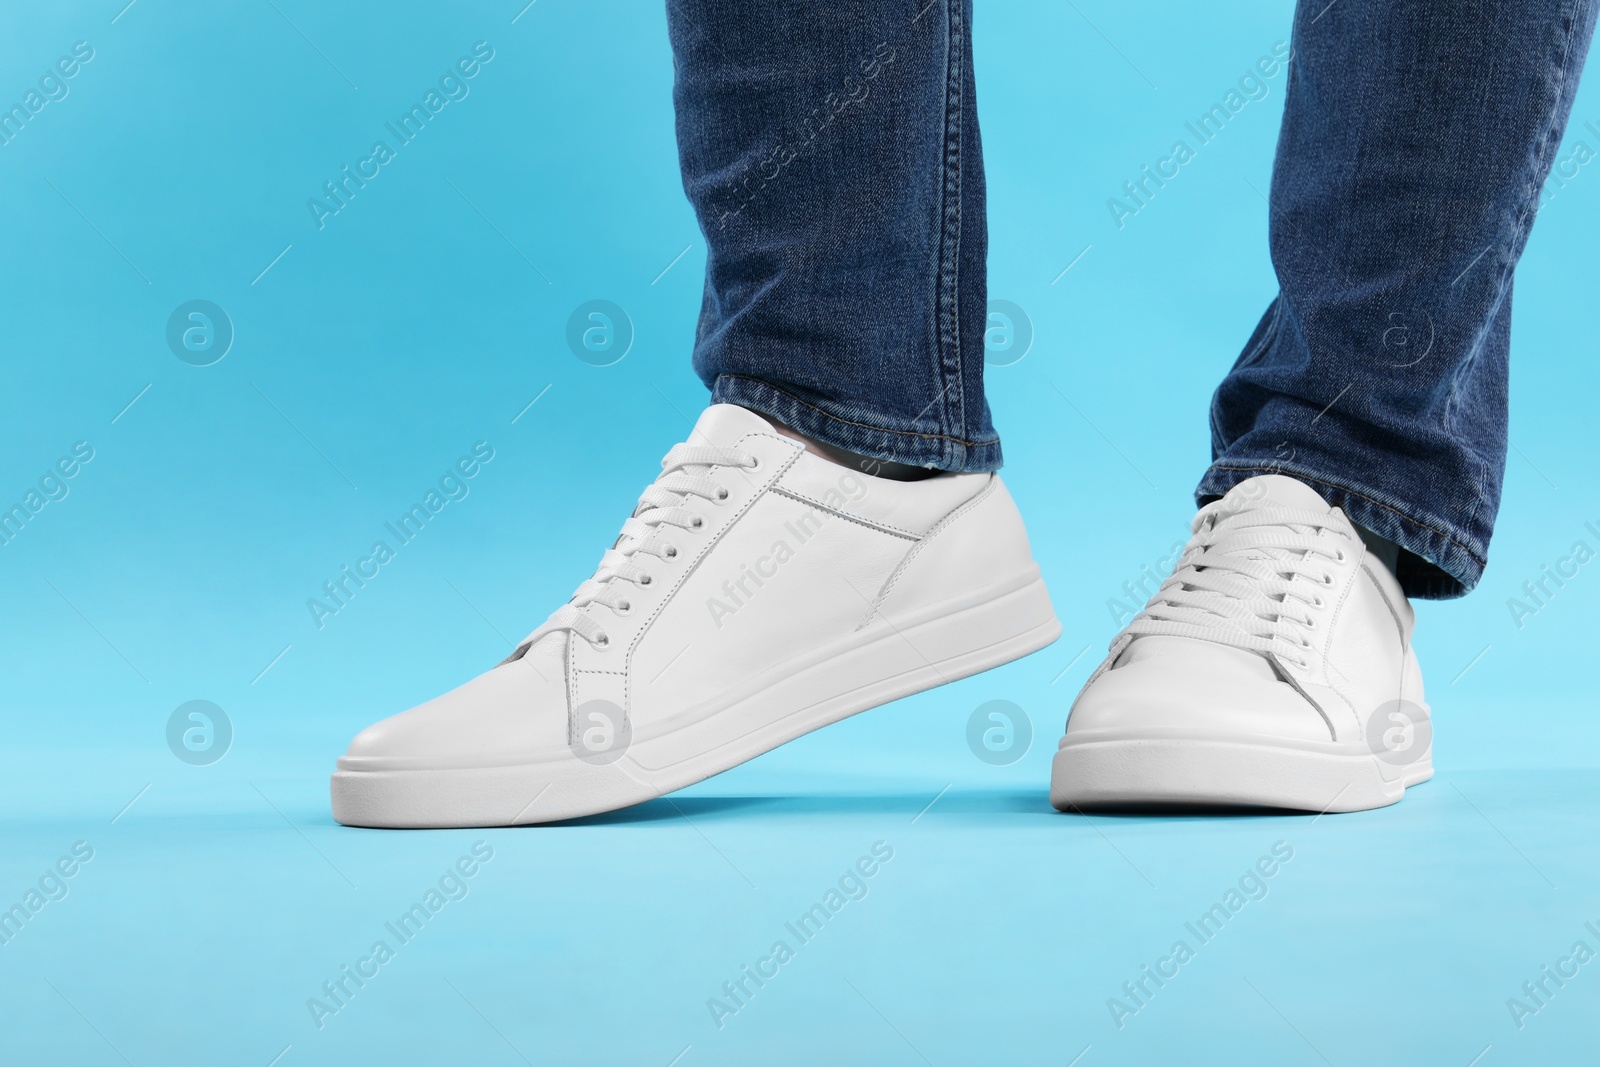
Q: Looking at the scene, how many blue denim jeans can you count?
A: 1